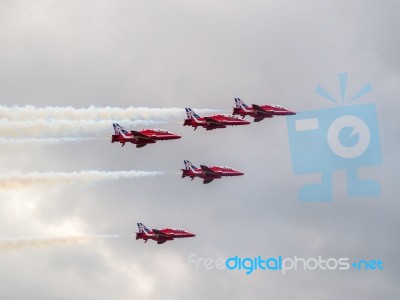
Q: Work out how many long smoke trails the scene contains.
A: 5